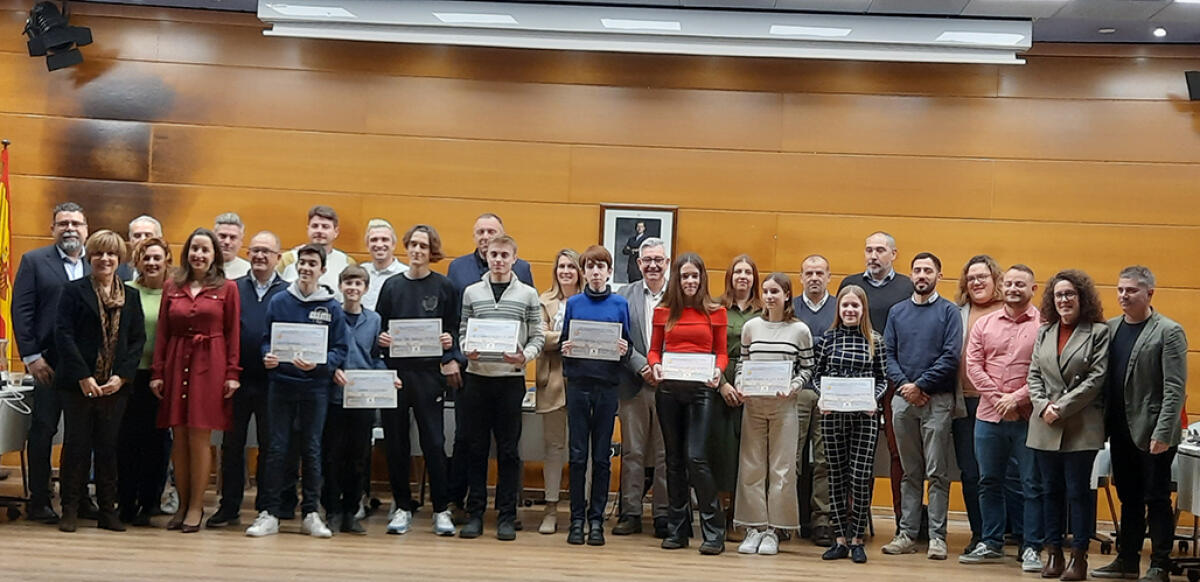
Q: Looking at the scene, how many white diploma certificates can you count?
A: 8